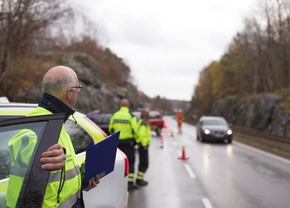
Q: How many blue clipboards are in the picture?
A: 1